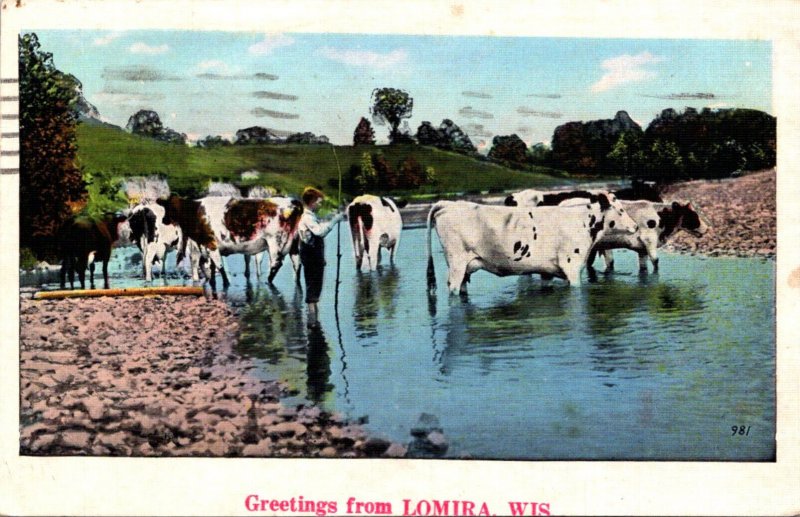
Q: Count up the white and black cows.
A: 5